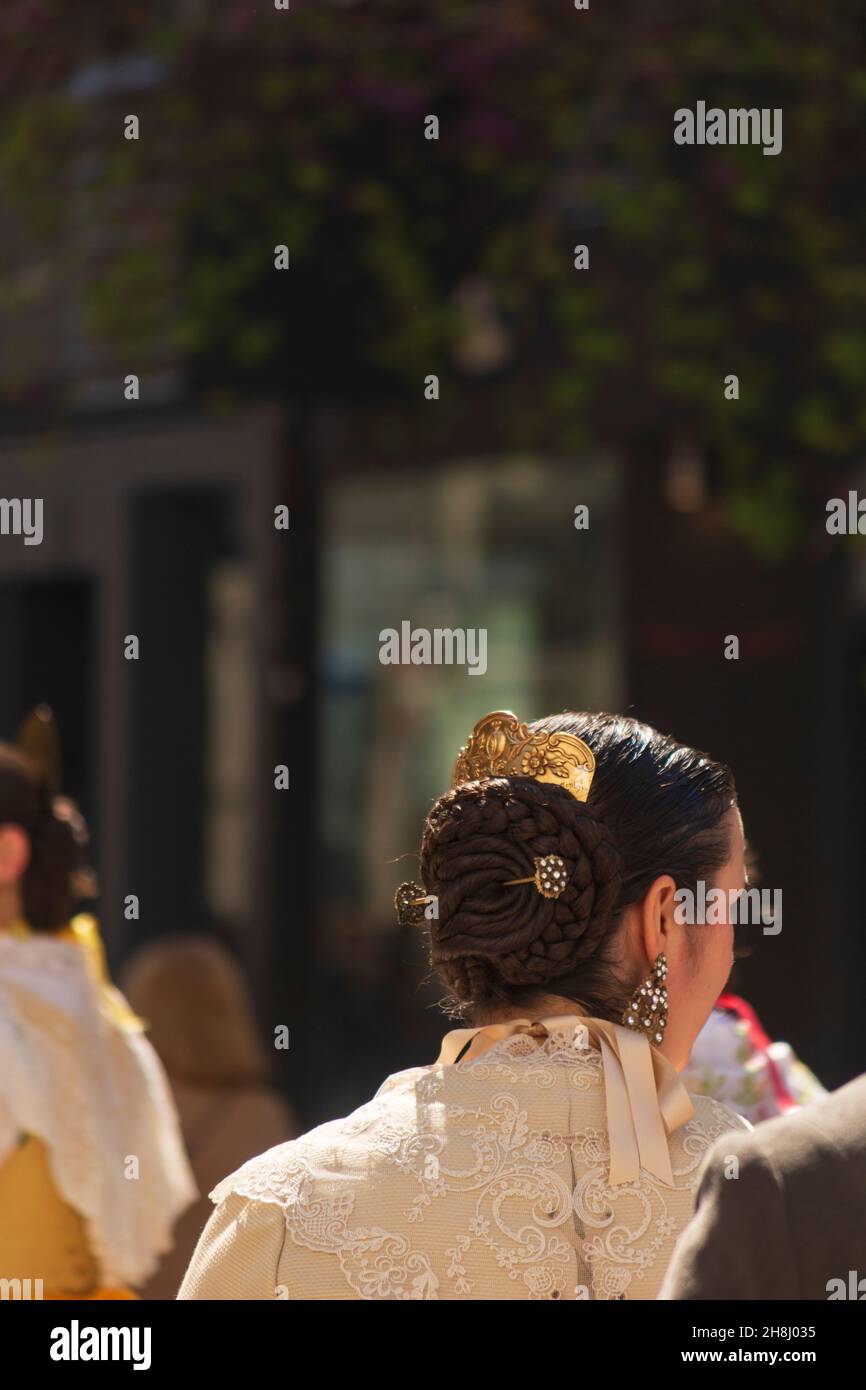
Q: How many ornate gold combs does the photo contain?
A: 1